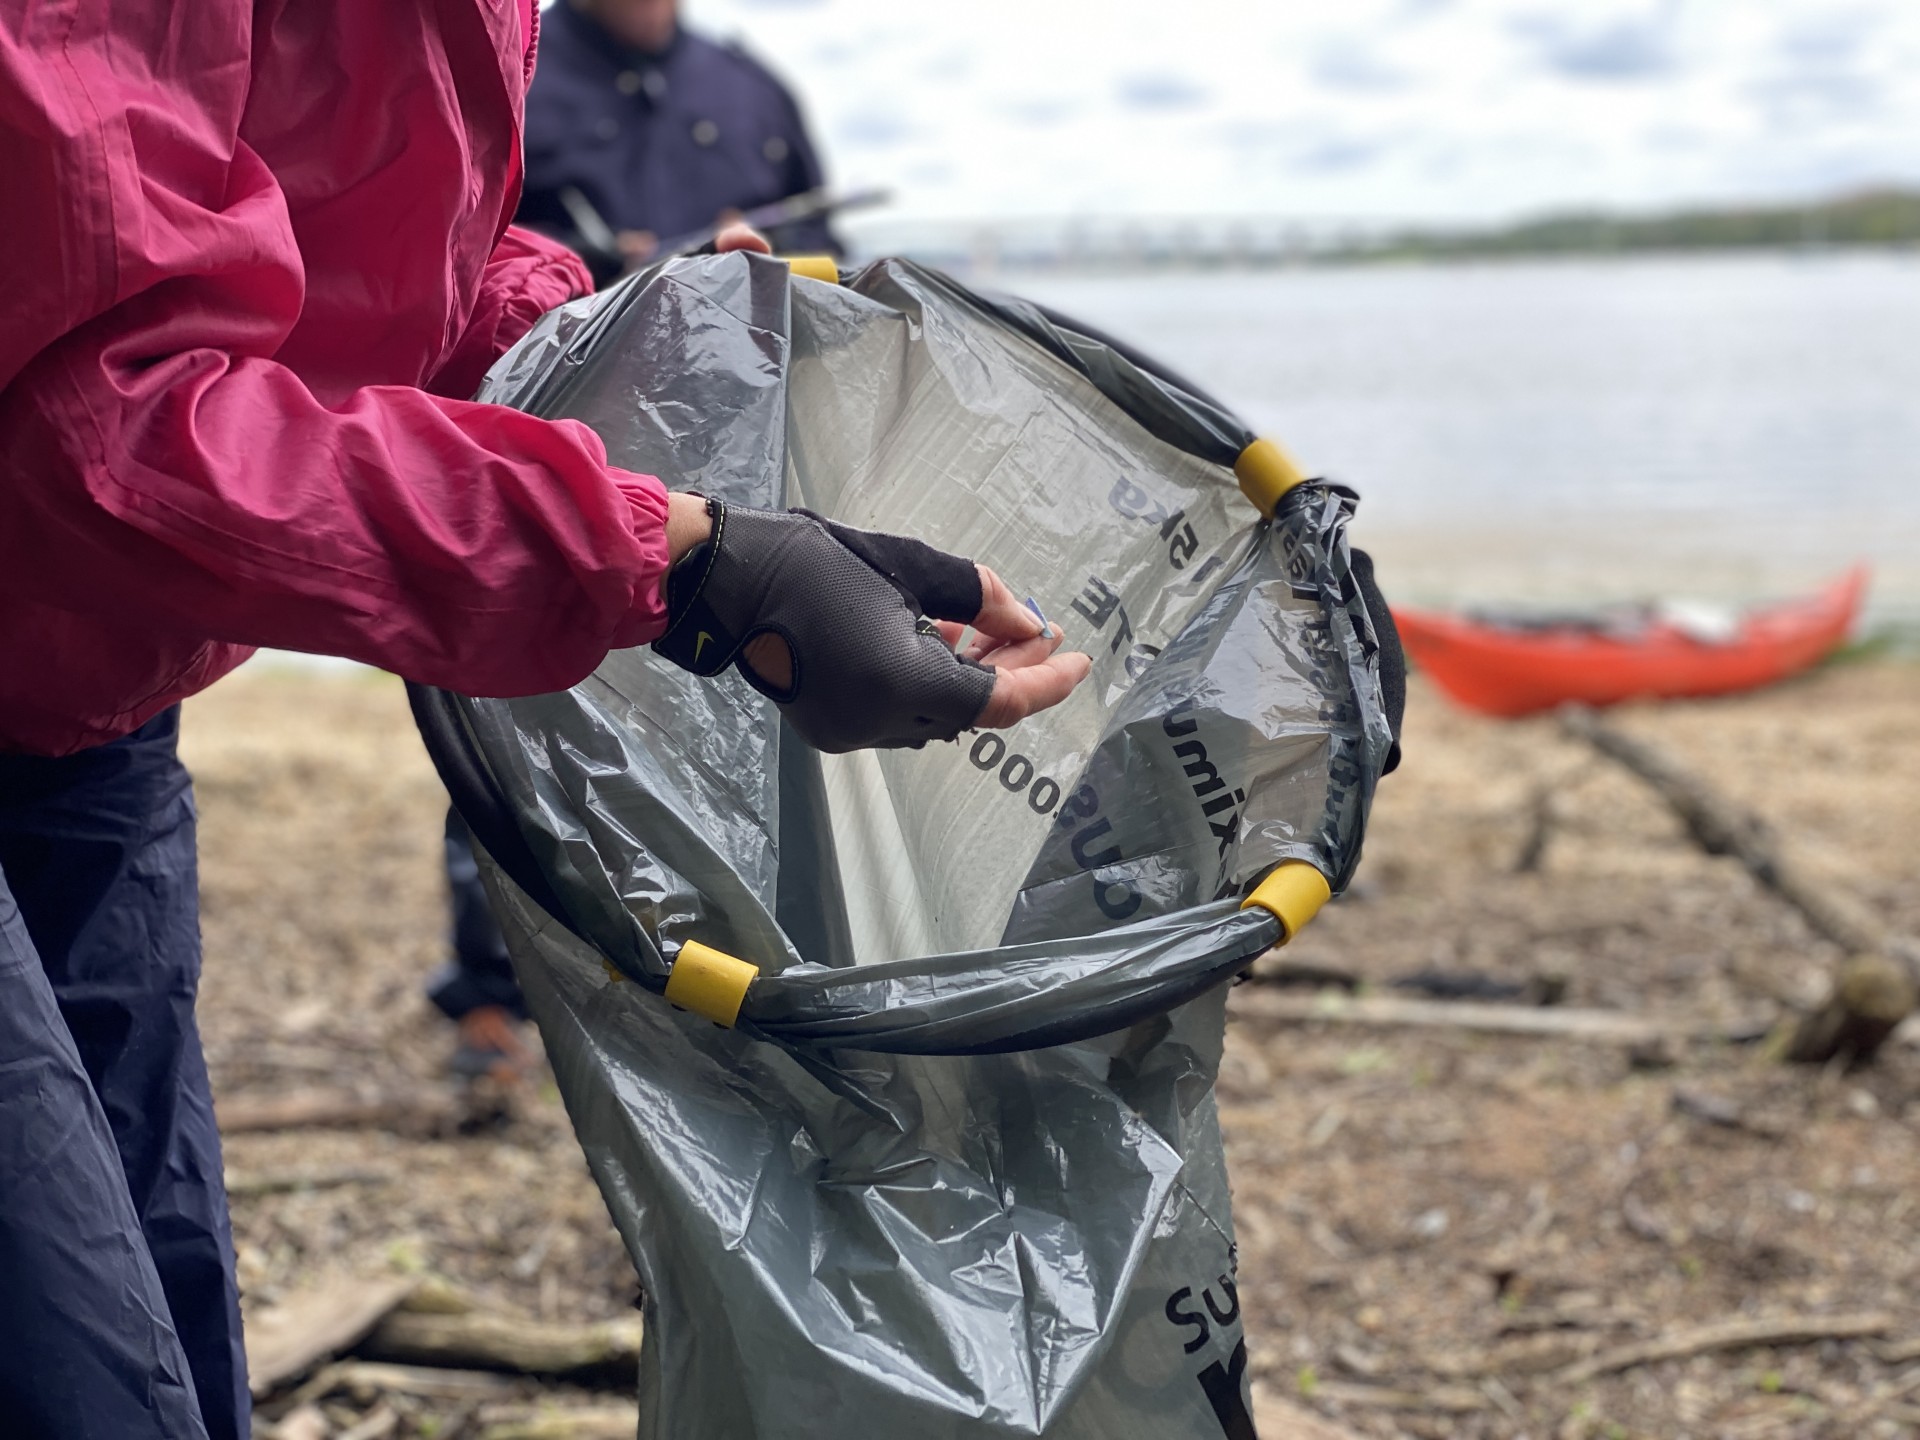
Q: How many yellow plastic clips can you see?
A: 4